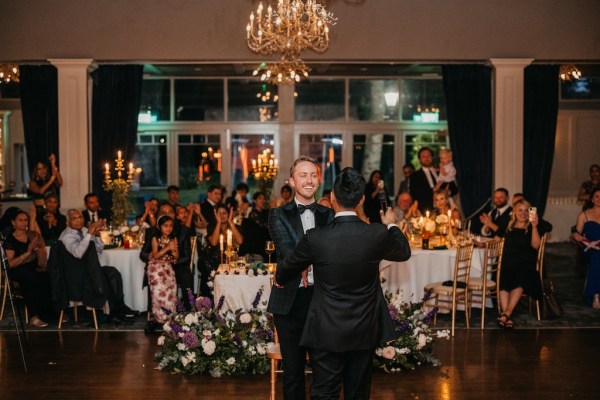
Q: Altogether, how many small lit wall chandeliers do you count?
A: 2